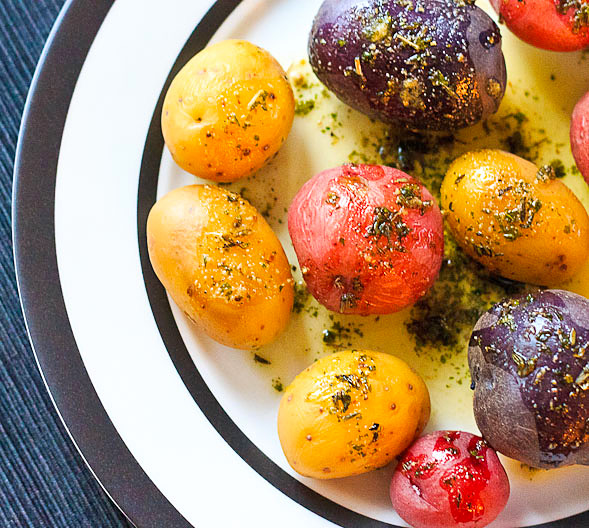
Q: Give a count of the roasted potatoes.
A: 10